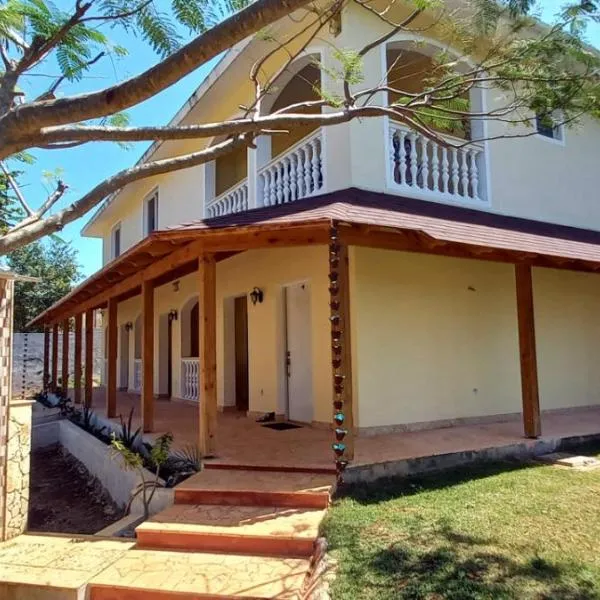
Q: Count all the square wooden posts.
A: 10